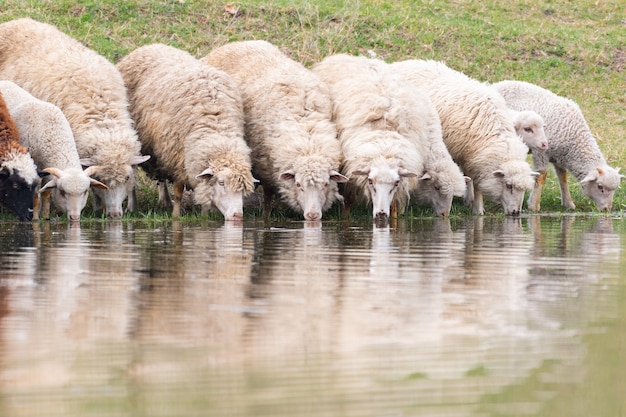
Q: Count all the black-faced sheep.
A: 1